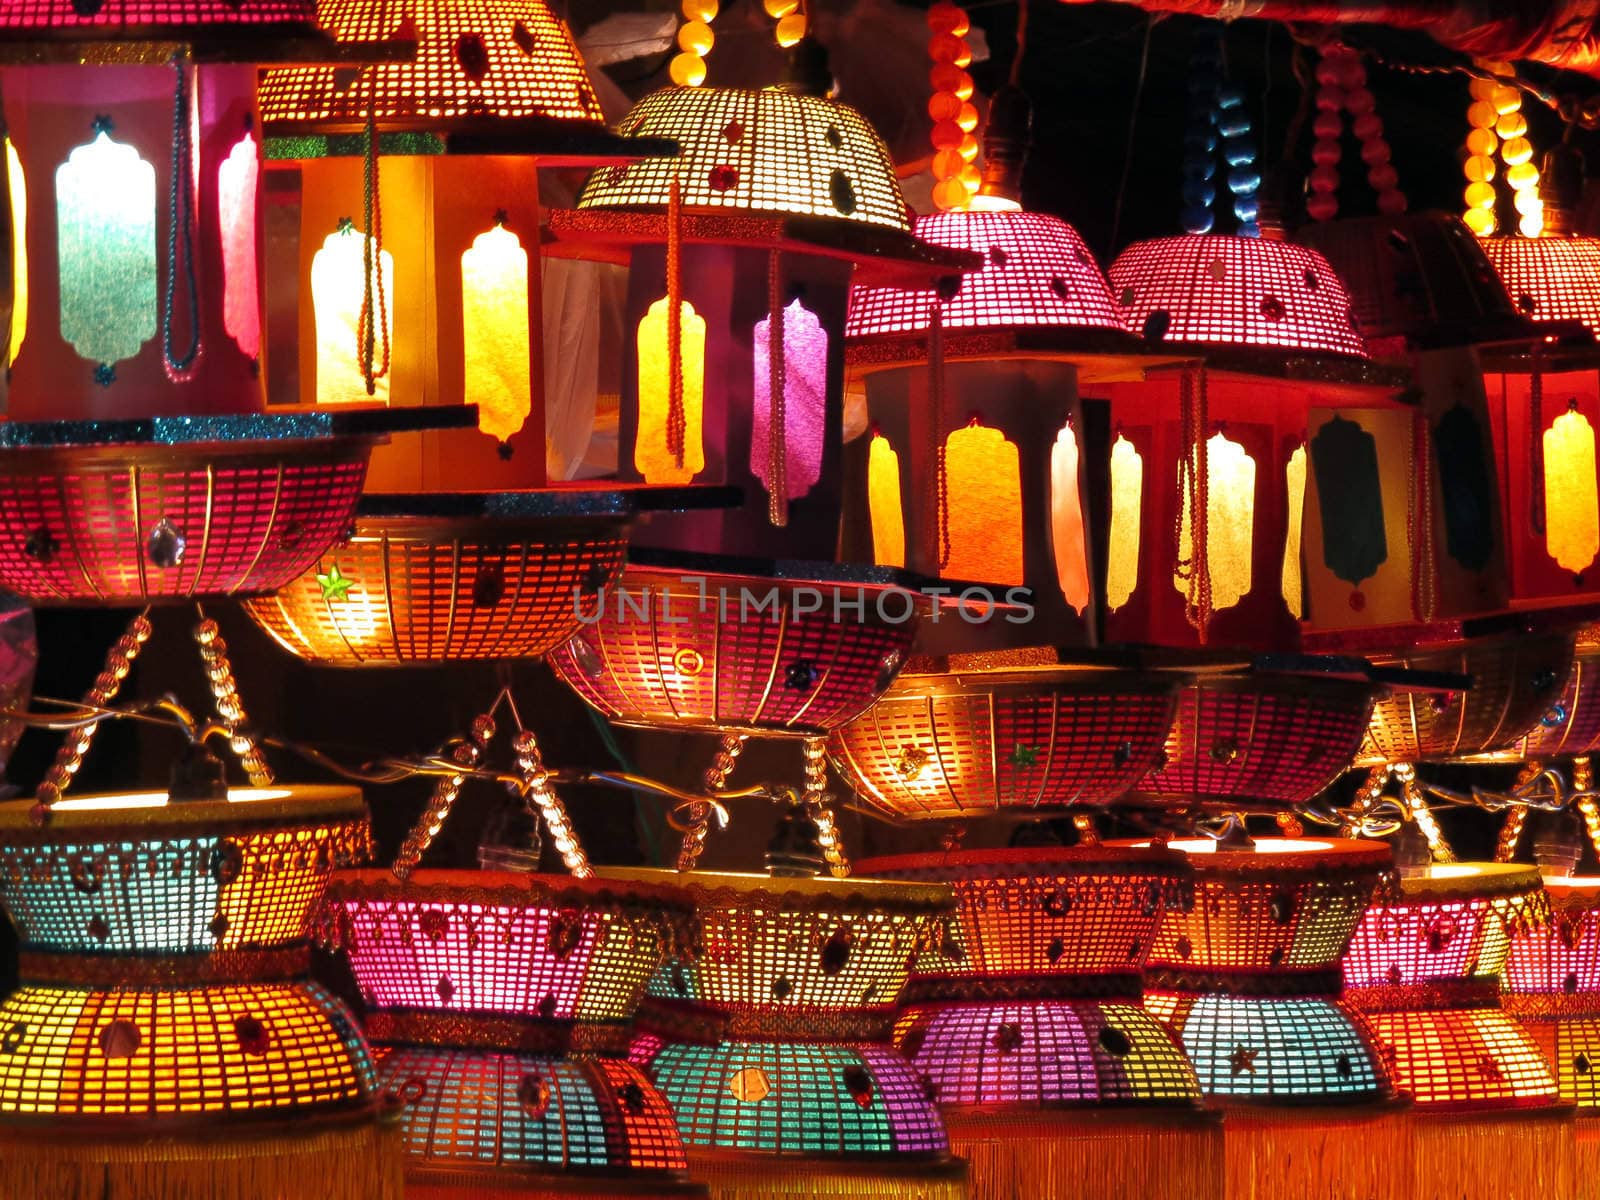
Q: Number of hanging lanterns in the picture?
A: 14